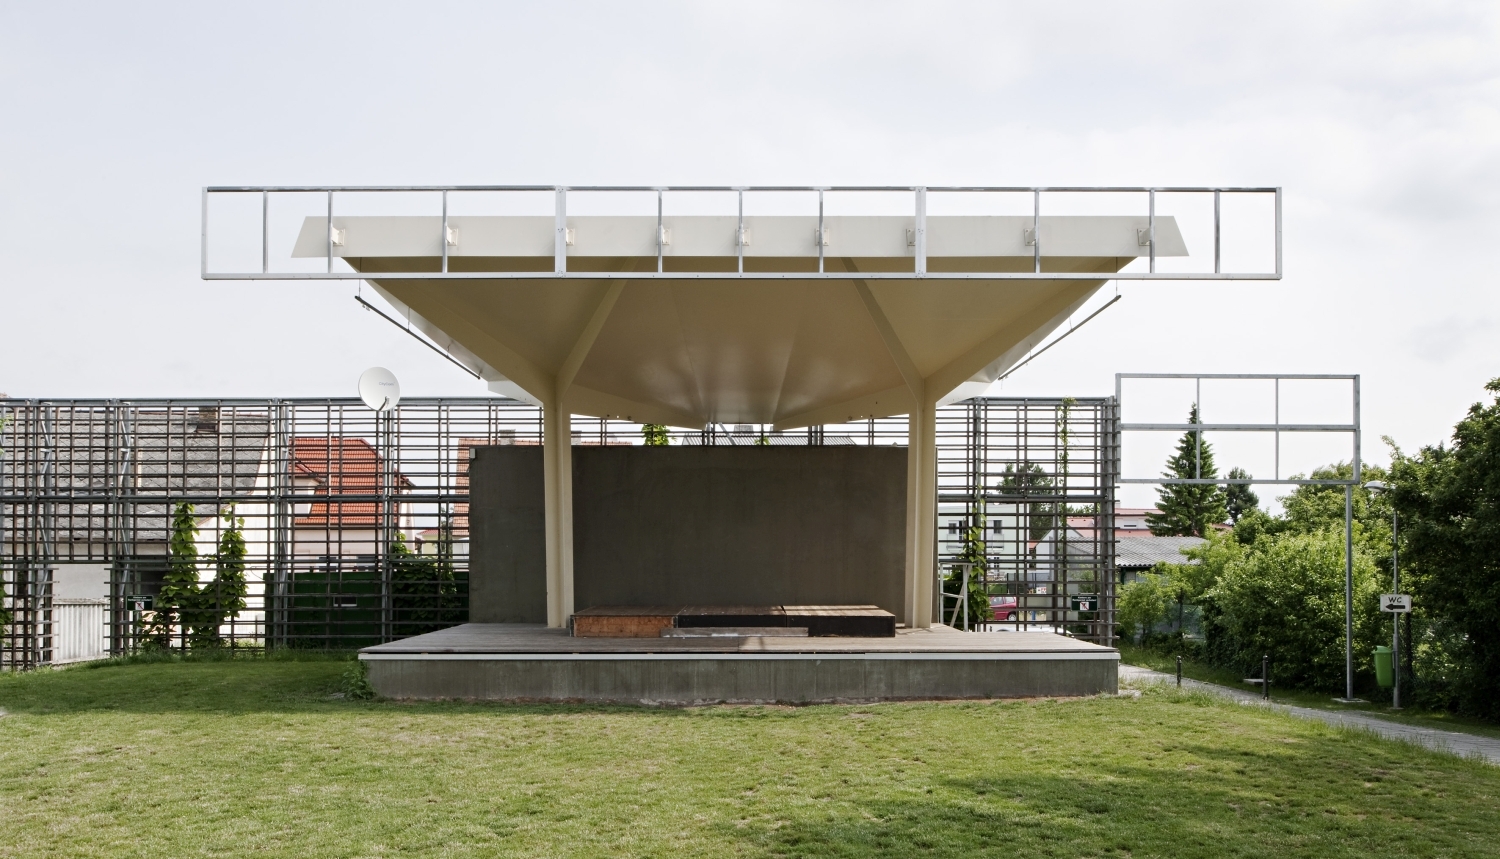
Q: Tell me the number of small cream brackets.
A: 9